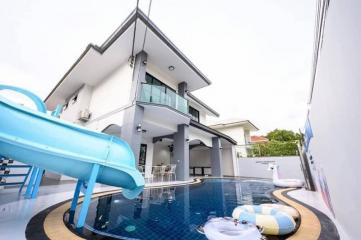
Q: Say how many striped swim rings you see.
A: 1